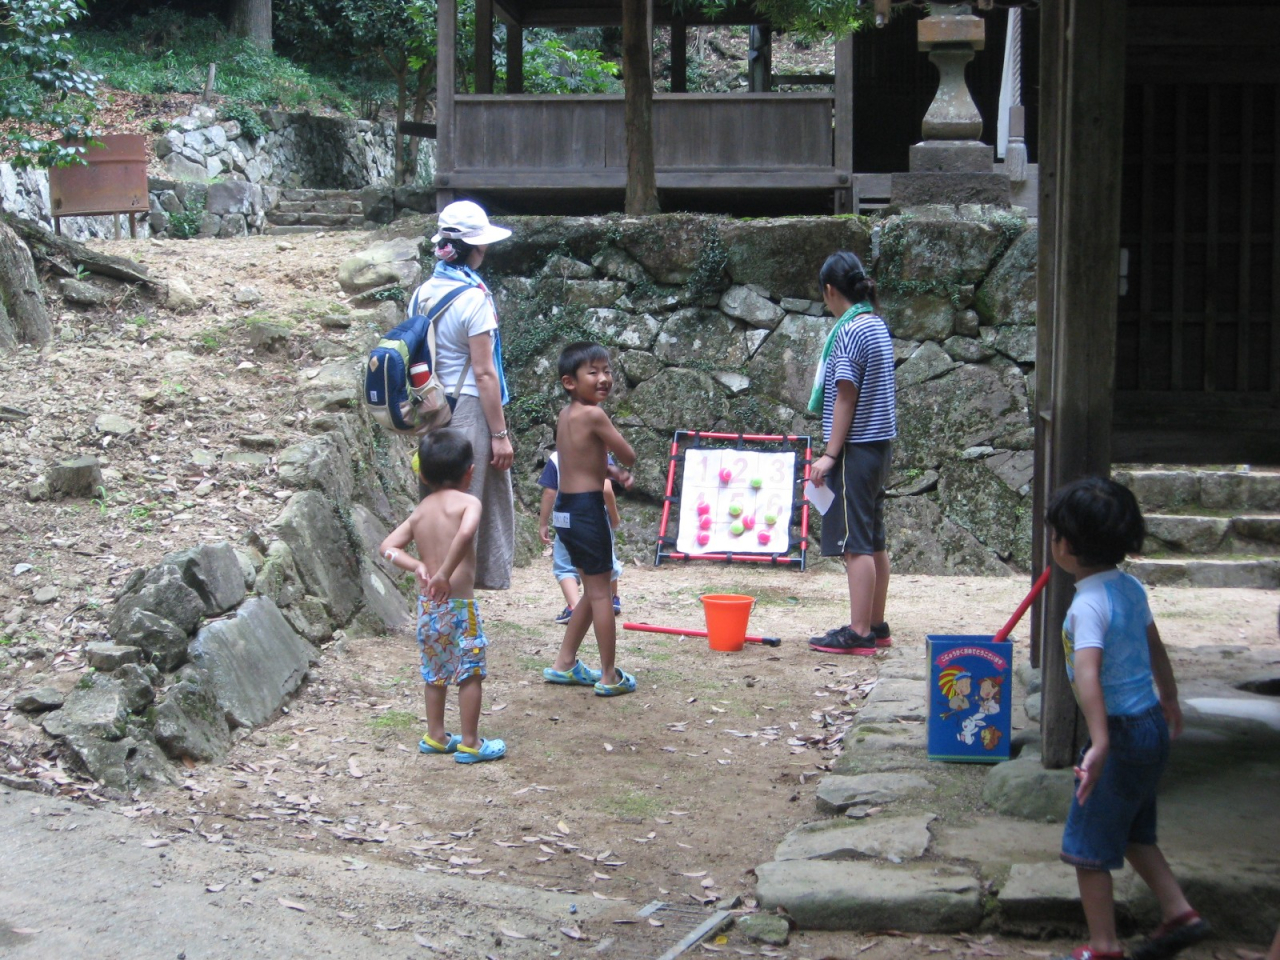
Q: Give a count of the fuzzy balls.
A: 10